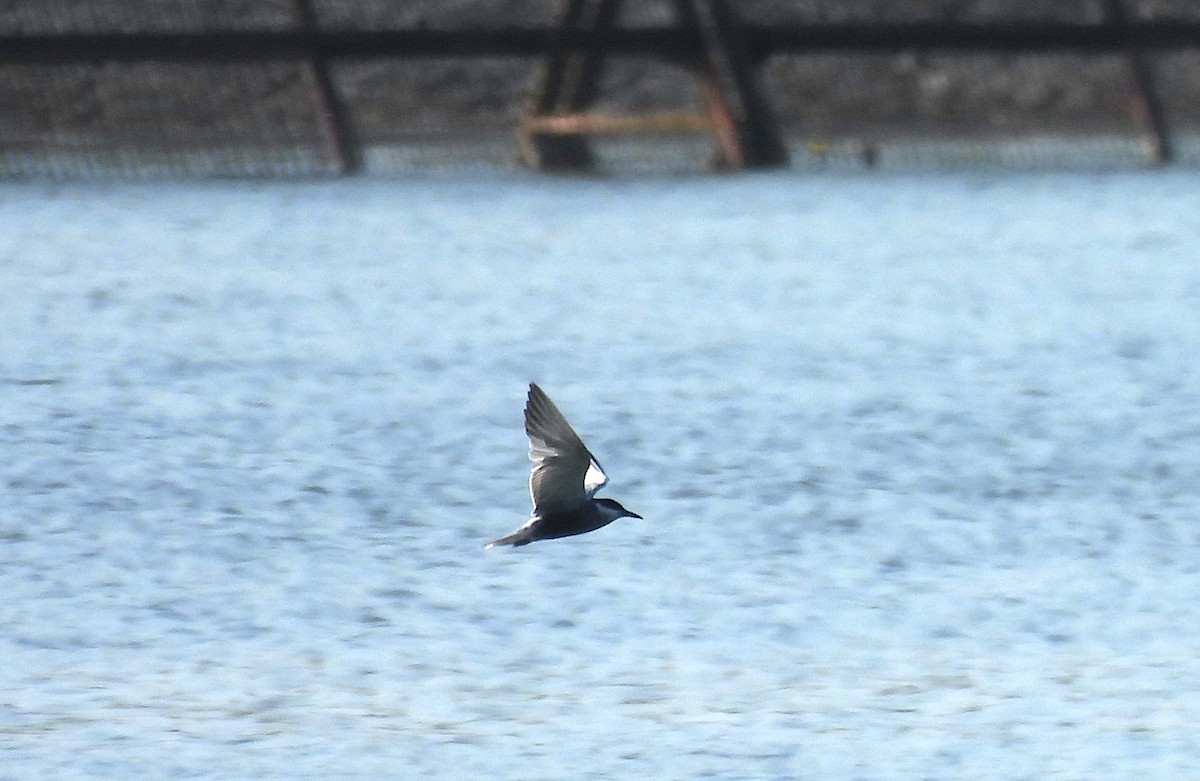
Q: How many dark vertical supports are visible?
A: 4